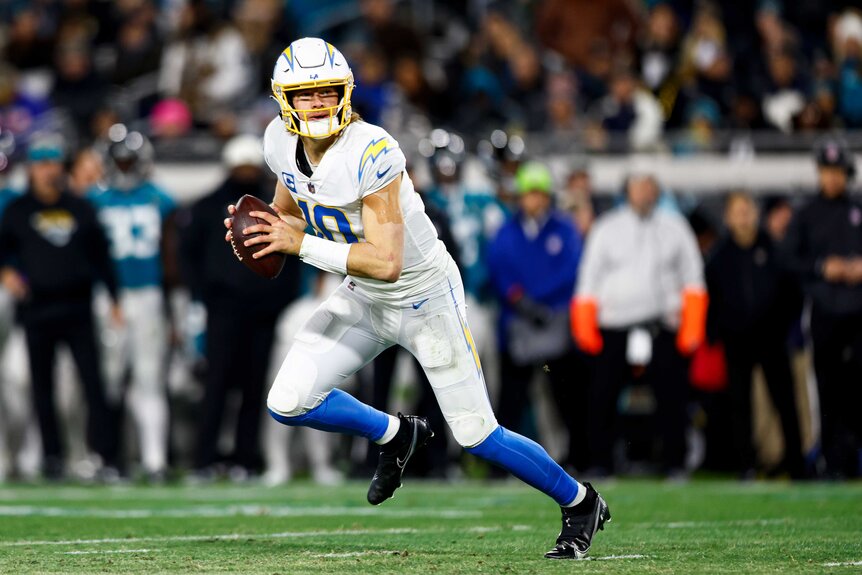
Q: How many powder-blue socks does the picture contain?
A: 2